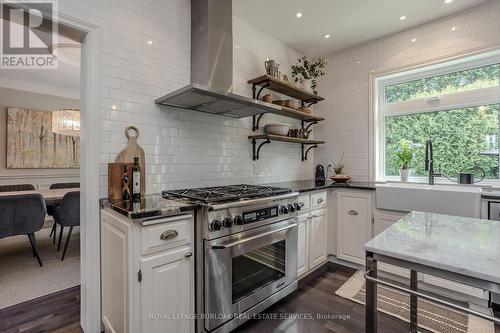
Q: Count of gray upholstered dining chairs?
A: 4